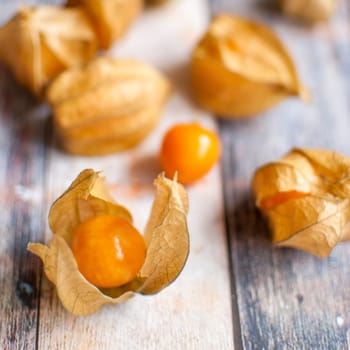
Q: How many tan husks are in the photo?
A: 7